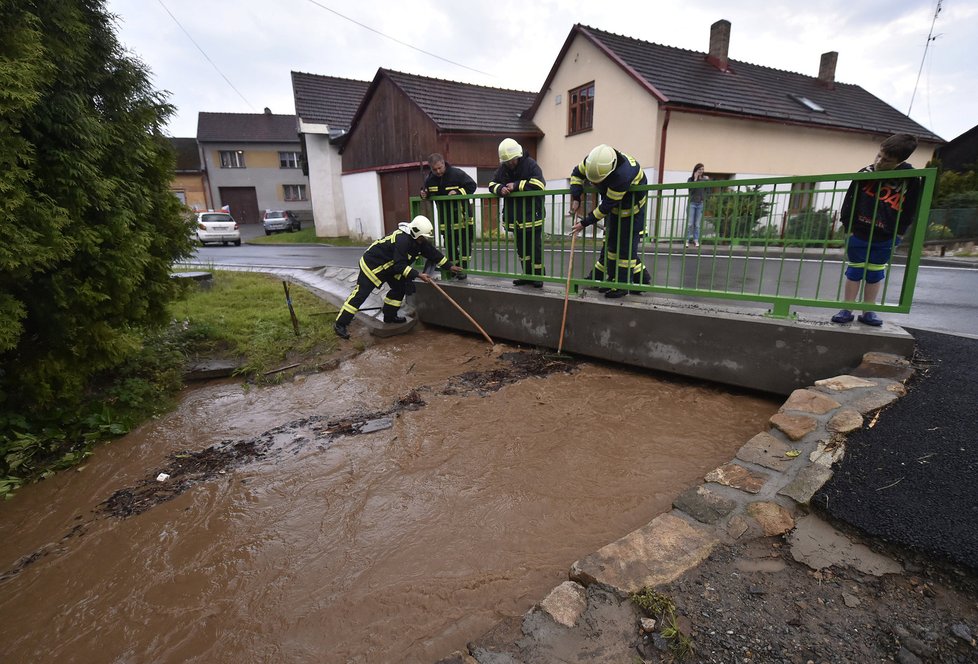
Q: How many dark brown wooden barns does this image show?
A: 1